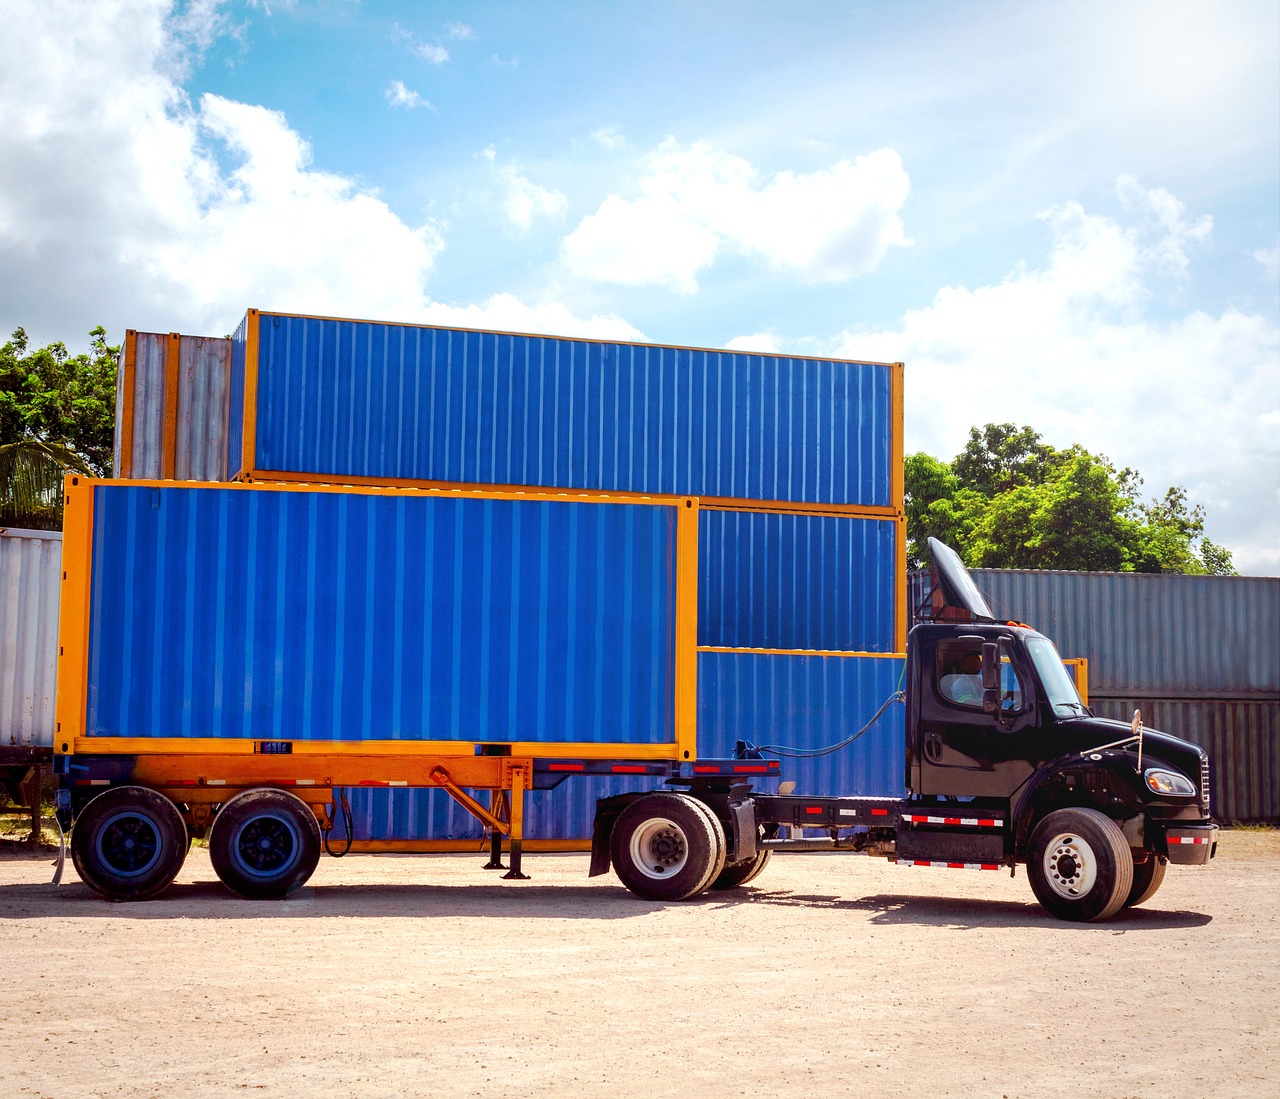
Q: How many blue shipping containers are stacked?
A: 3